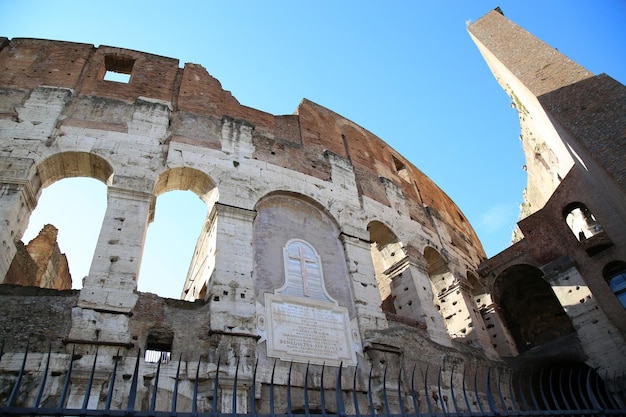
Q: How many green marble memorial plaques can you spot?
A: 0